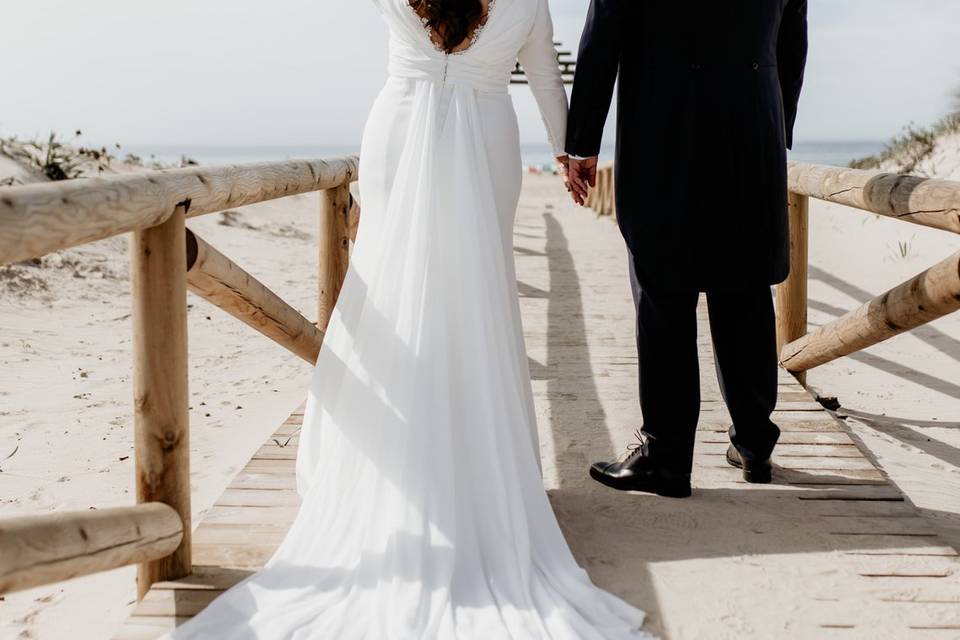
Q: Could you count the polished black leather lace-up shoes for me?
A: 2